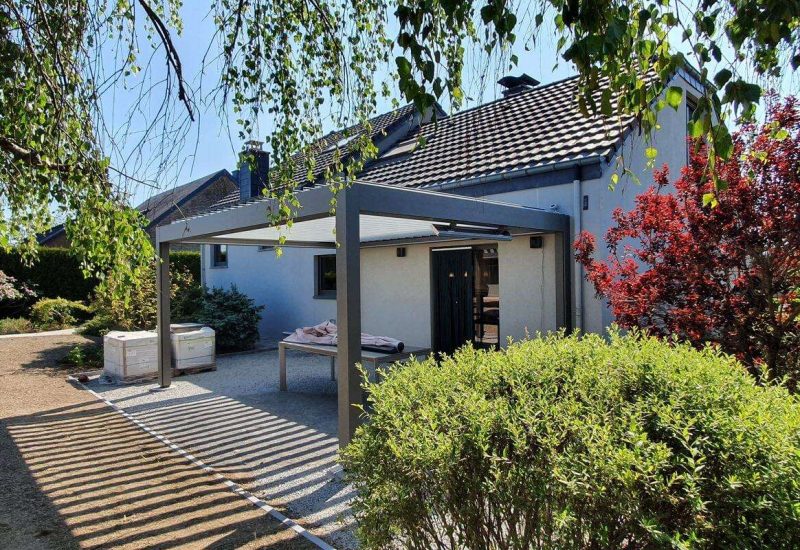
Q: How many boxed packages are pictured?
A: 2